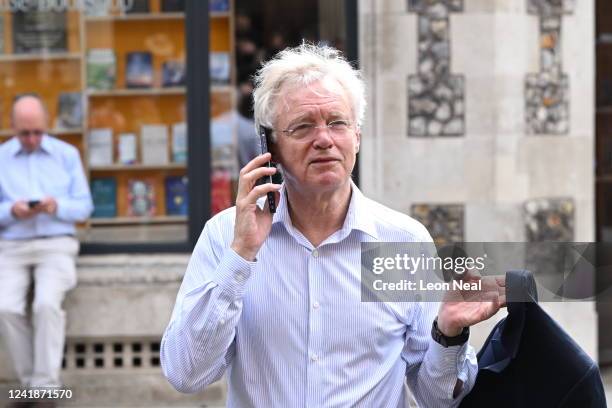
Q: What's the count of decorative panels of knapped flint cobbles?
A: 4